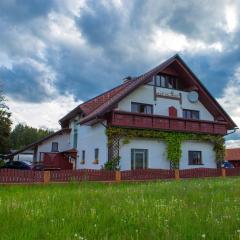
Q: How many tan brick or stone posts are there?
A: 4